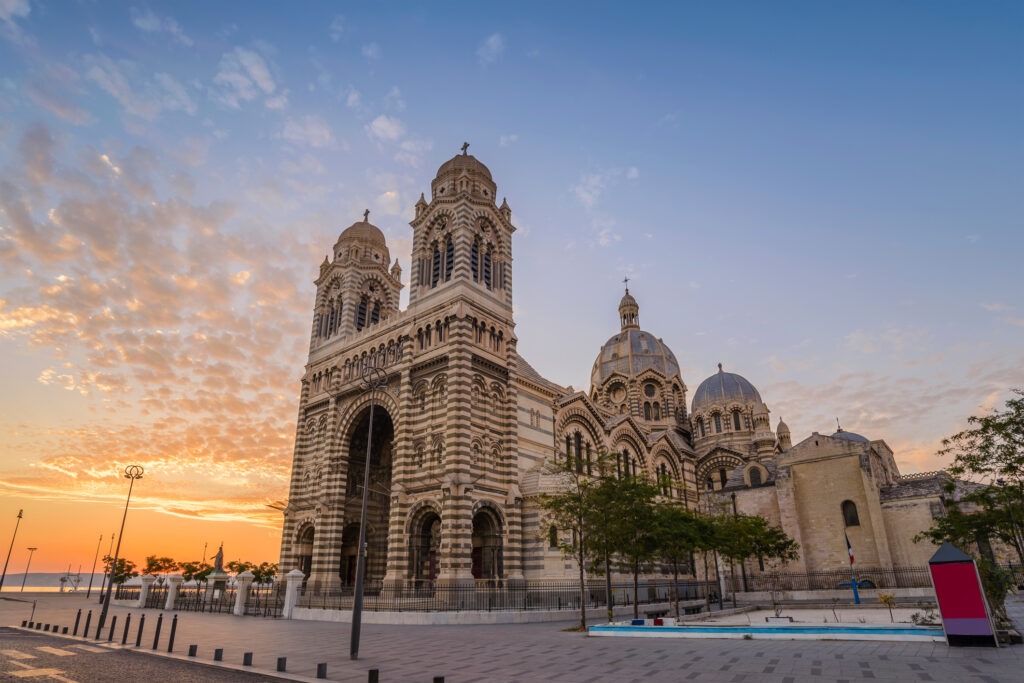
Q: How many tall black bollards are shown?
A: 8